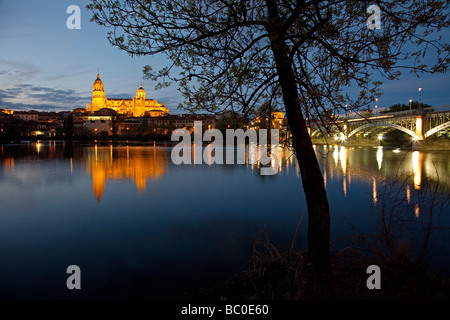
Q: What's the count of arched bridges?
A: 1